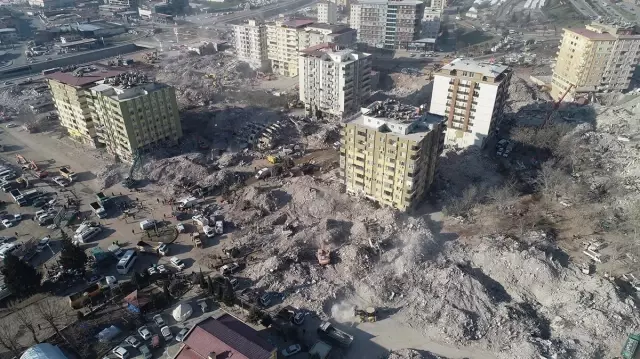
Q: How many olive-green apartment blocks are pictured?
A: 3